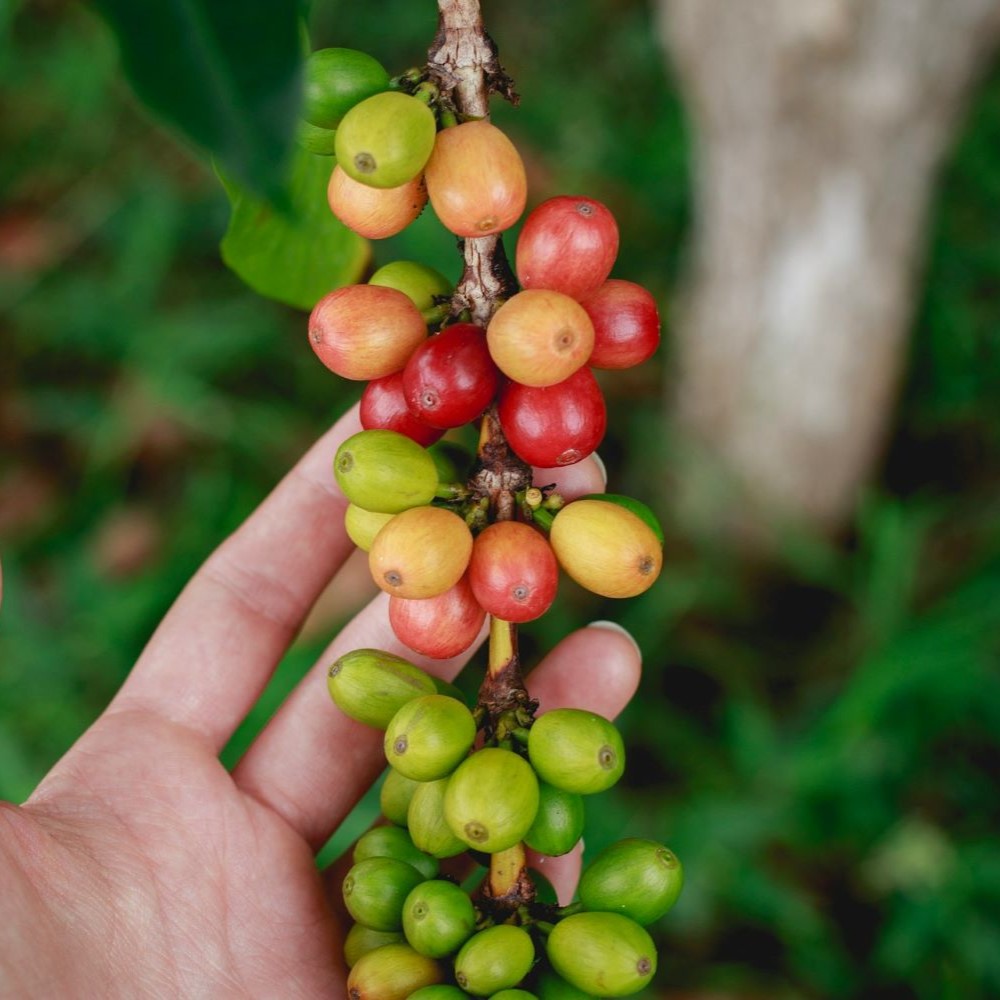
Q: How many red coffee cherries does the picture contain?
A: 7